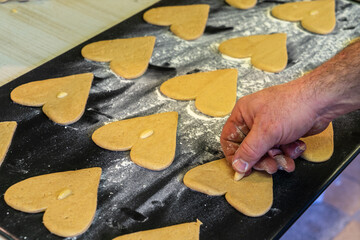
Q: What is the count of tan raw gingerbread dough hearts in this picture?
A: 13